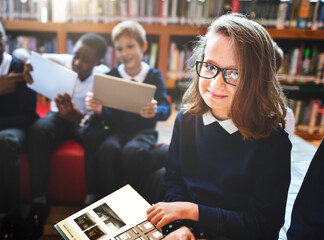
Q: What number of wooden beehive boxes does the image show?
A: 0